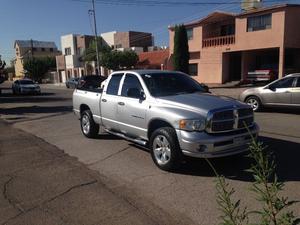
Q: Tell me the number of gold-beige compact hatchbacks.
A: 1